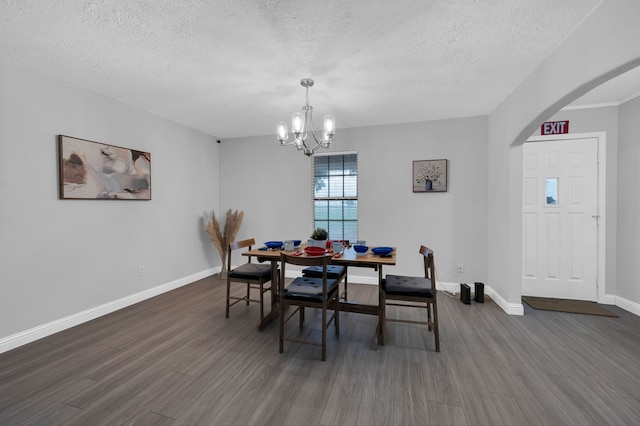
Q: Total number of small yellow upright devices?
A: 0